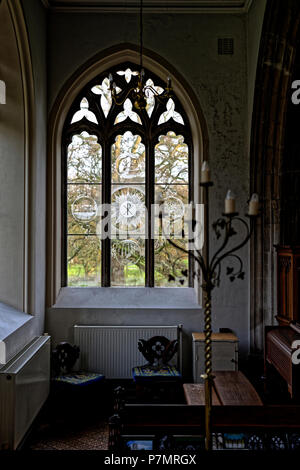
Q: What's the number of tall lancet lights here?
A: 3